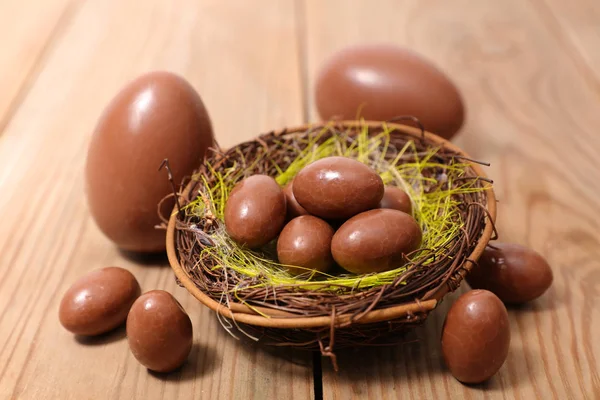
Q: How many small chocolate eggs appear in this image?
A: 10